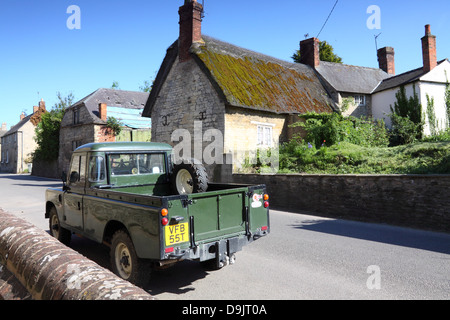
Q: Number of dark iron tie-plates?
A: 2